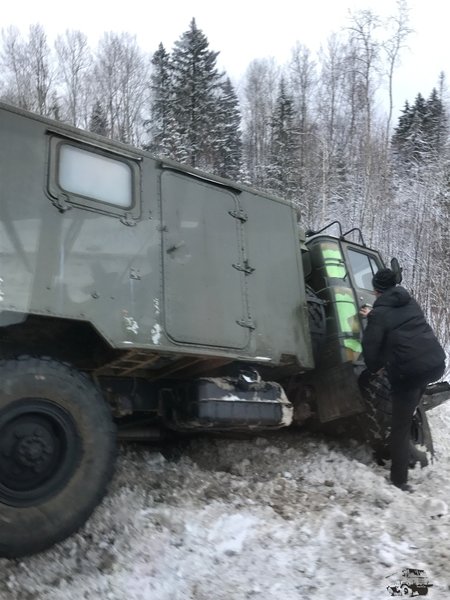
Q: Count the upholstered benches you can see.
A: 0